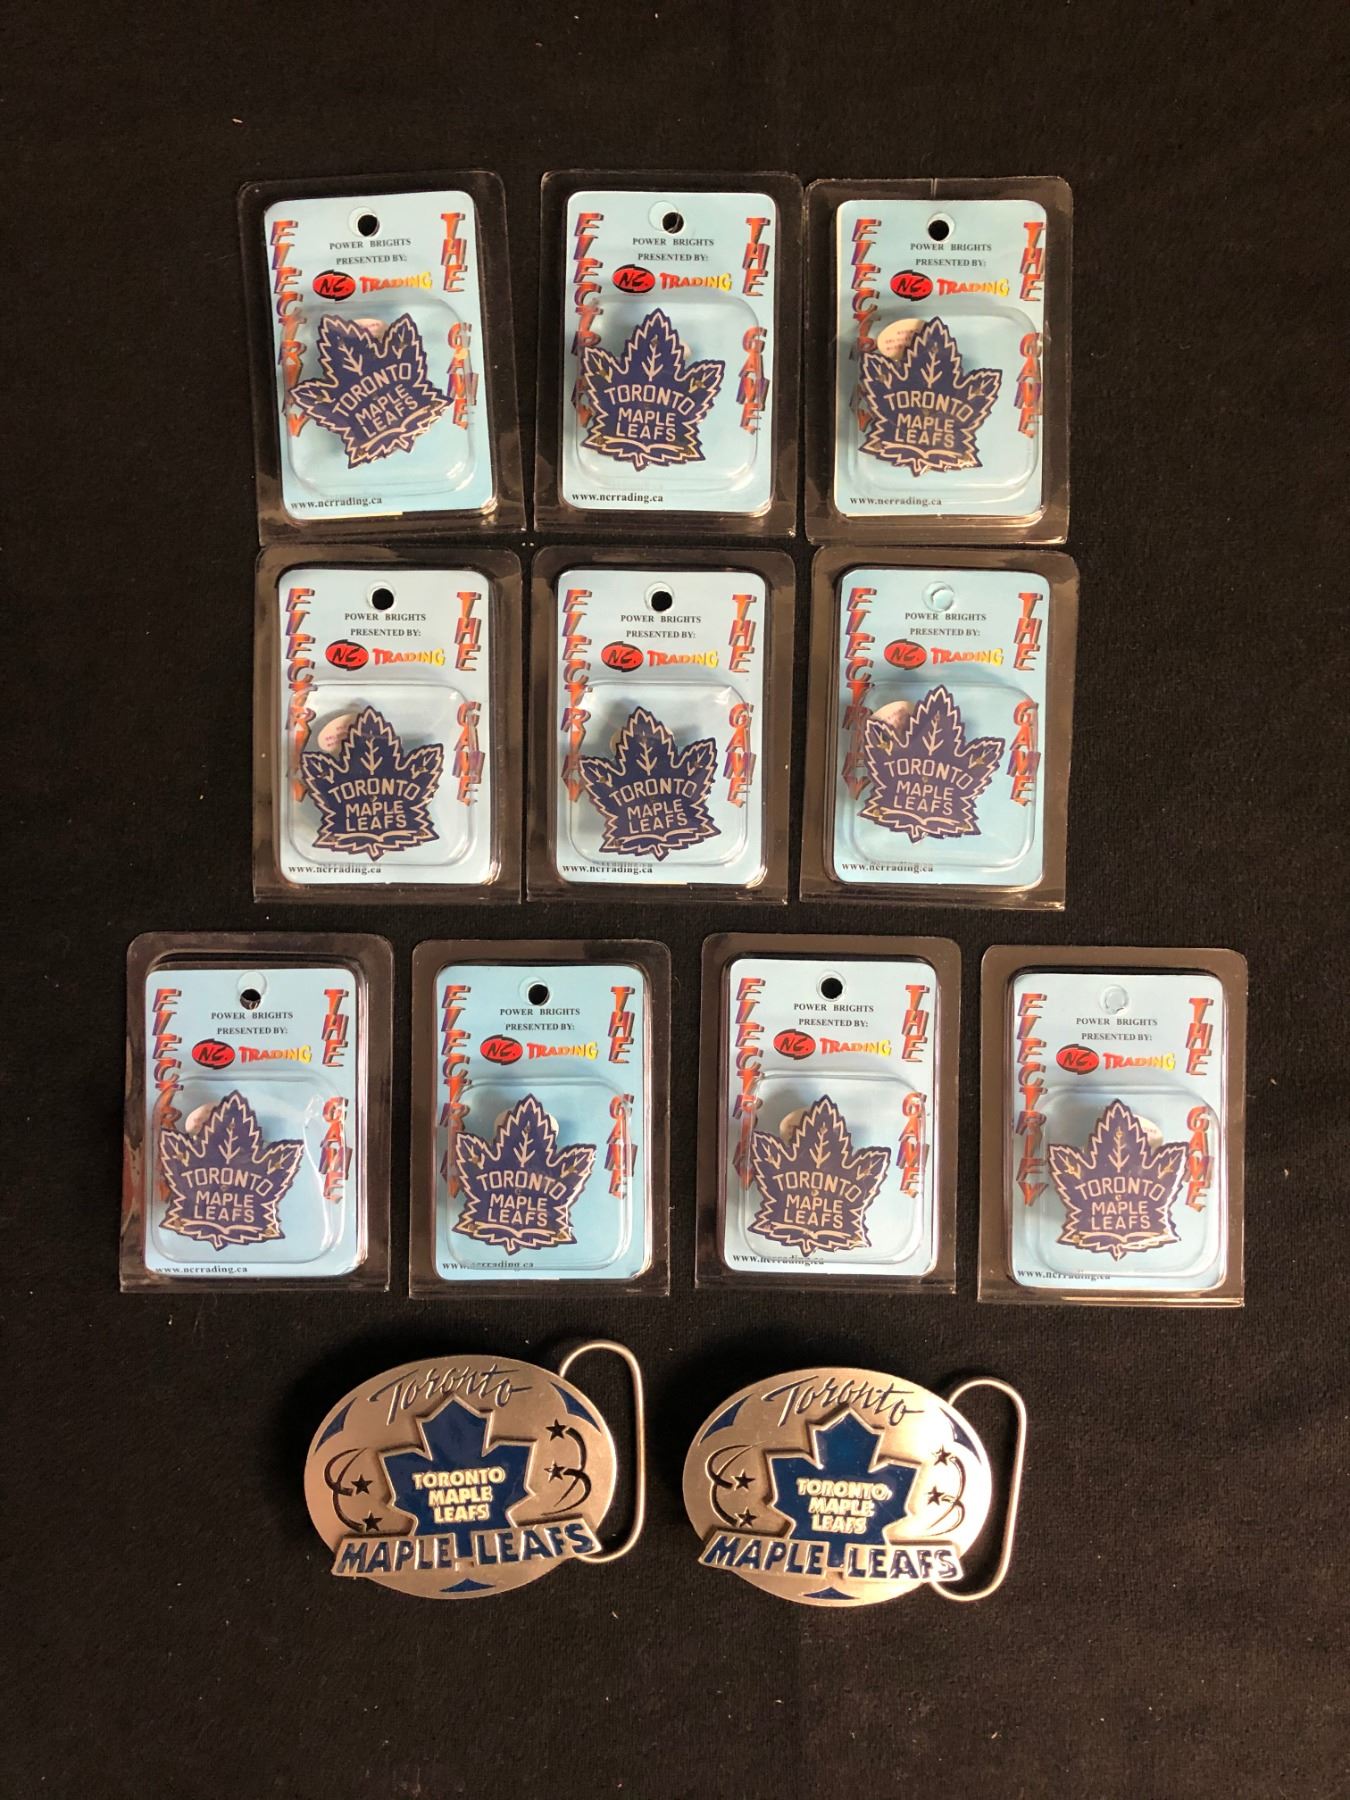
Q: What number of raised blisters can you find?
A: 10